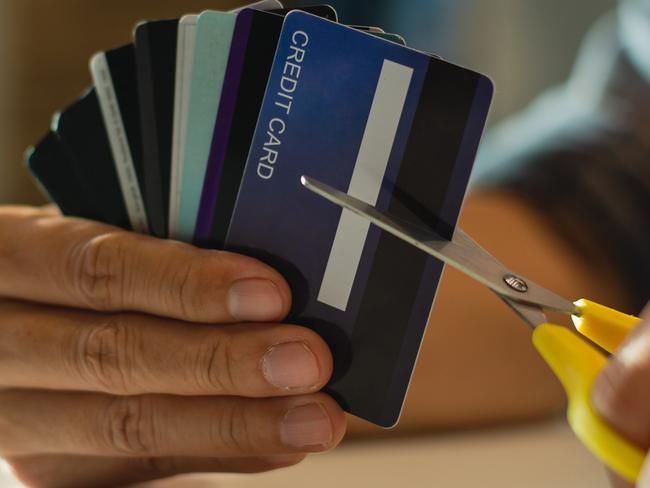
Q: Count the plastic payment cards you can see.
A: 8